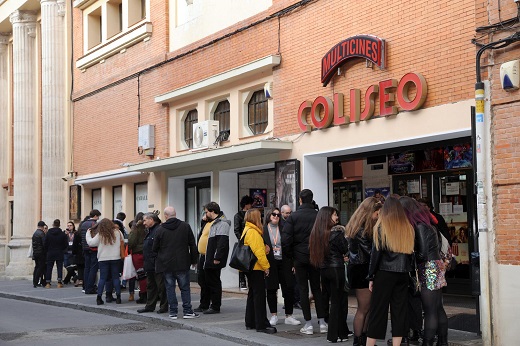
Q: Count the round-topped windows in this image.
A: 3